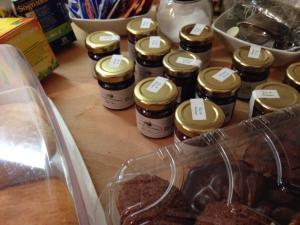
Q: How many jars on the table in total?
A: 12